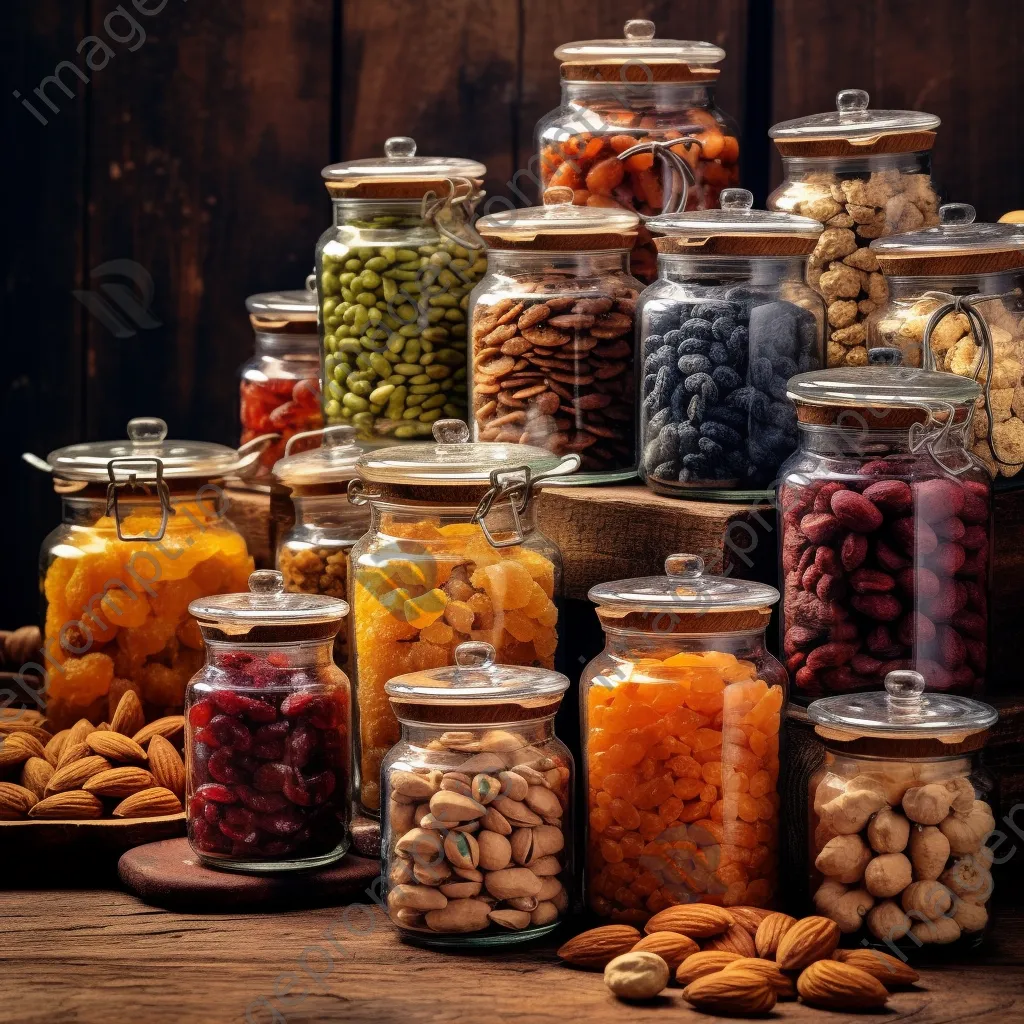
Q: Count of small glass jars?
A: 15